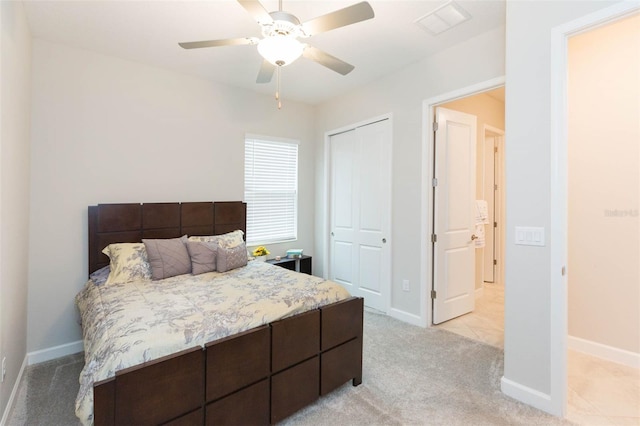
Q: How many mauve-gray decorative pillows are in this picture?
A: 3